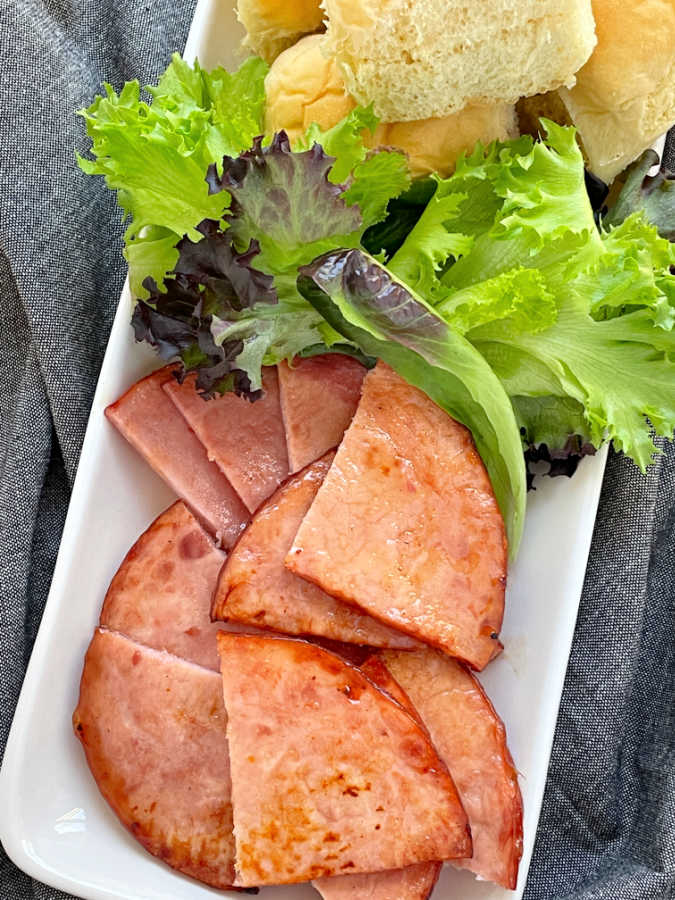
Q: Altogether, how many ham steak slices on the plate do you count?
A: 10